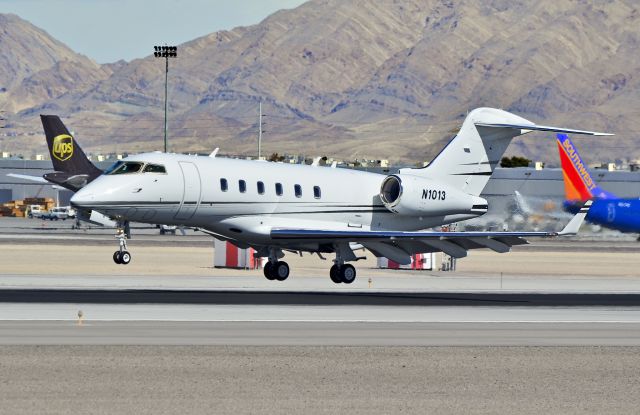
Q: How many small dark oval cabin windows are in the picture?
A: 6